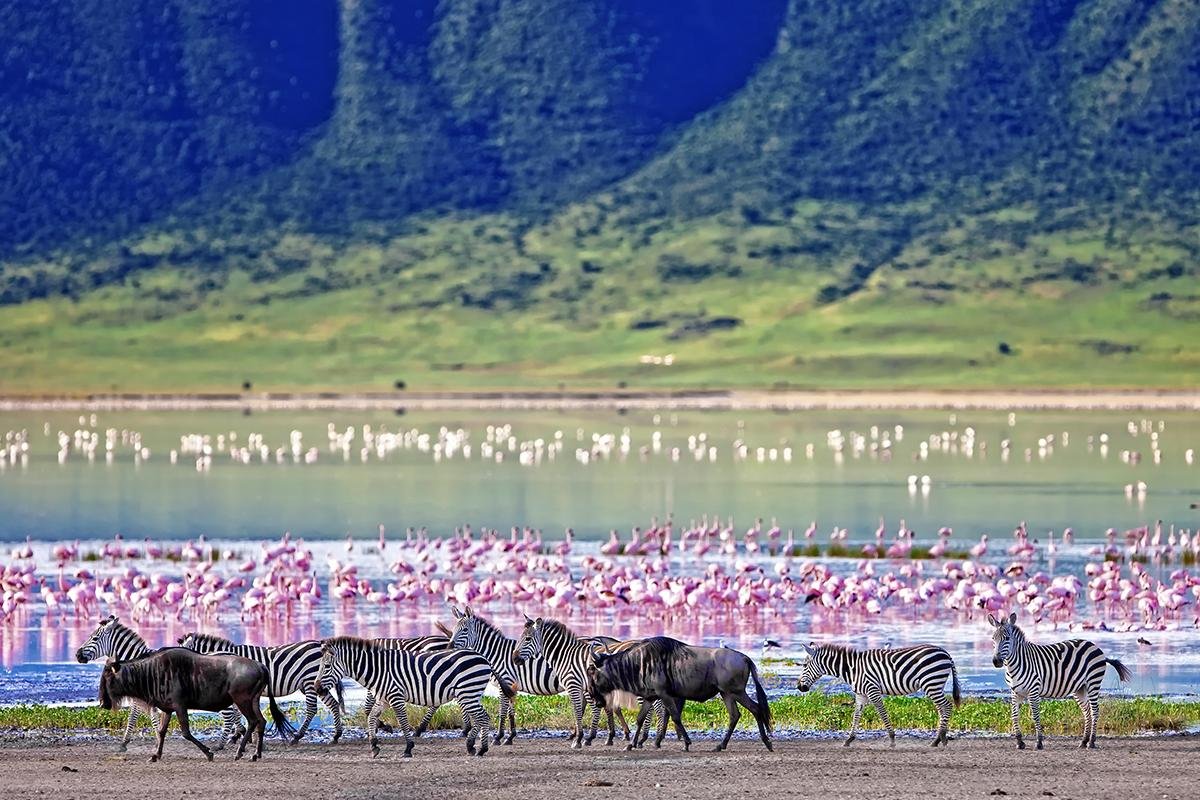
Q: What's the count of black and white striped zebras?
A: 8